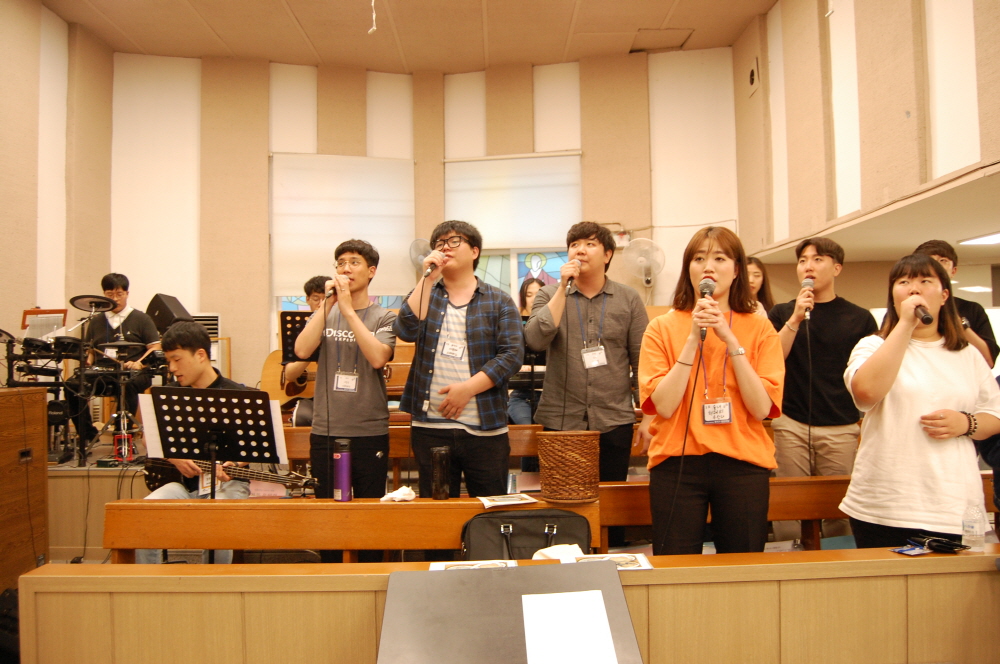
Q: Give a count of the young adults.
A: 12